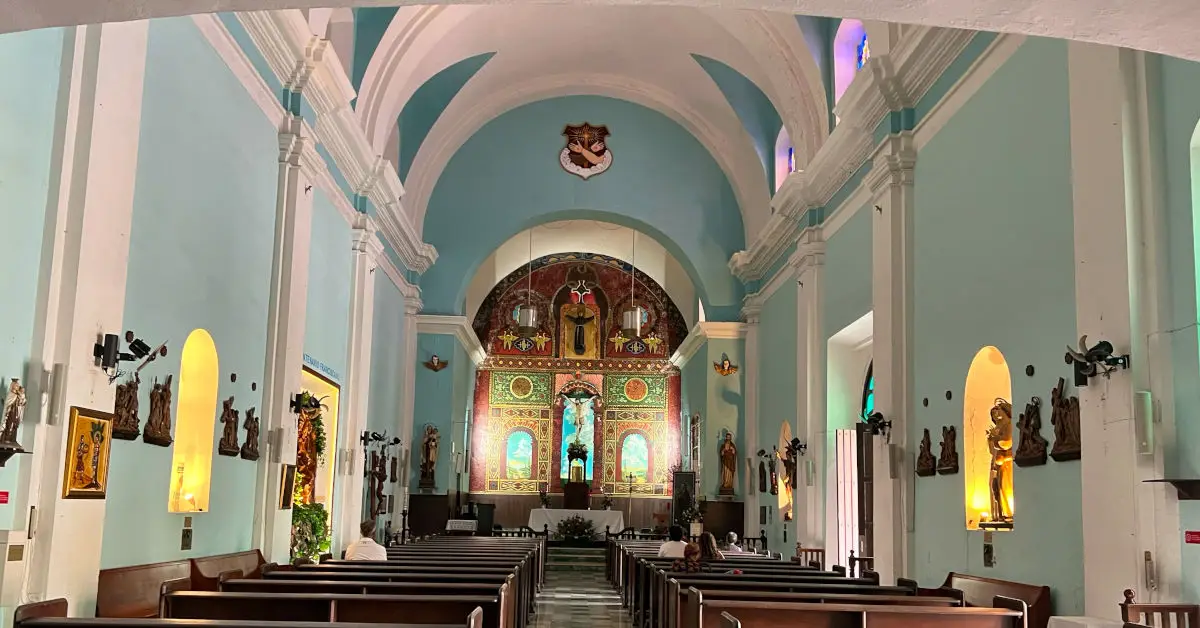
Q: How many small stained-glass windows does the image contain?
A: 2